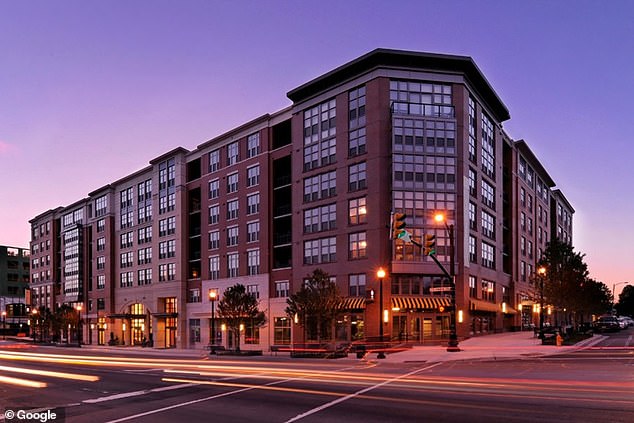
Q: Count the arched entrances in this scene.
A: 1